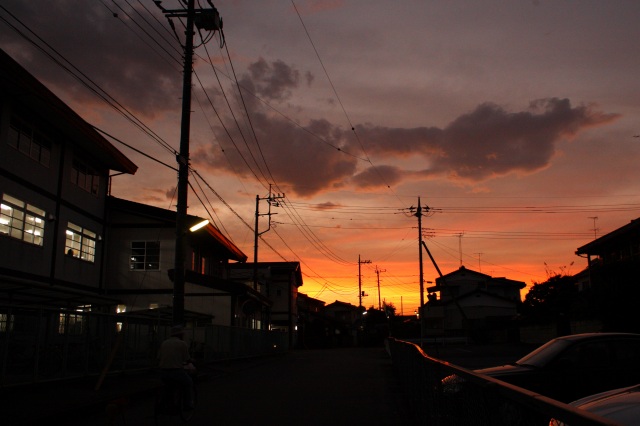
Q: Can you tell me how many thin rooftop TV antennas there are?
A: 3